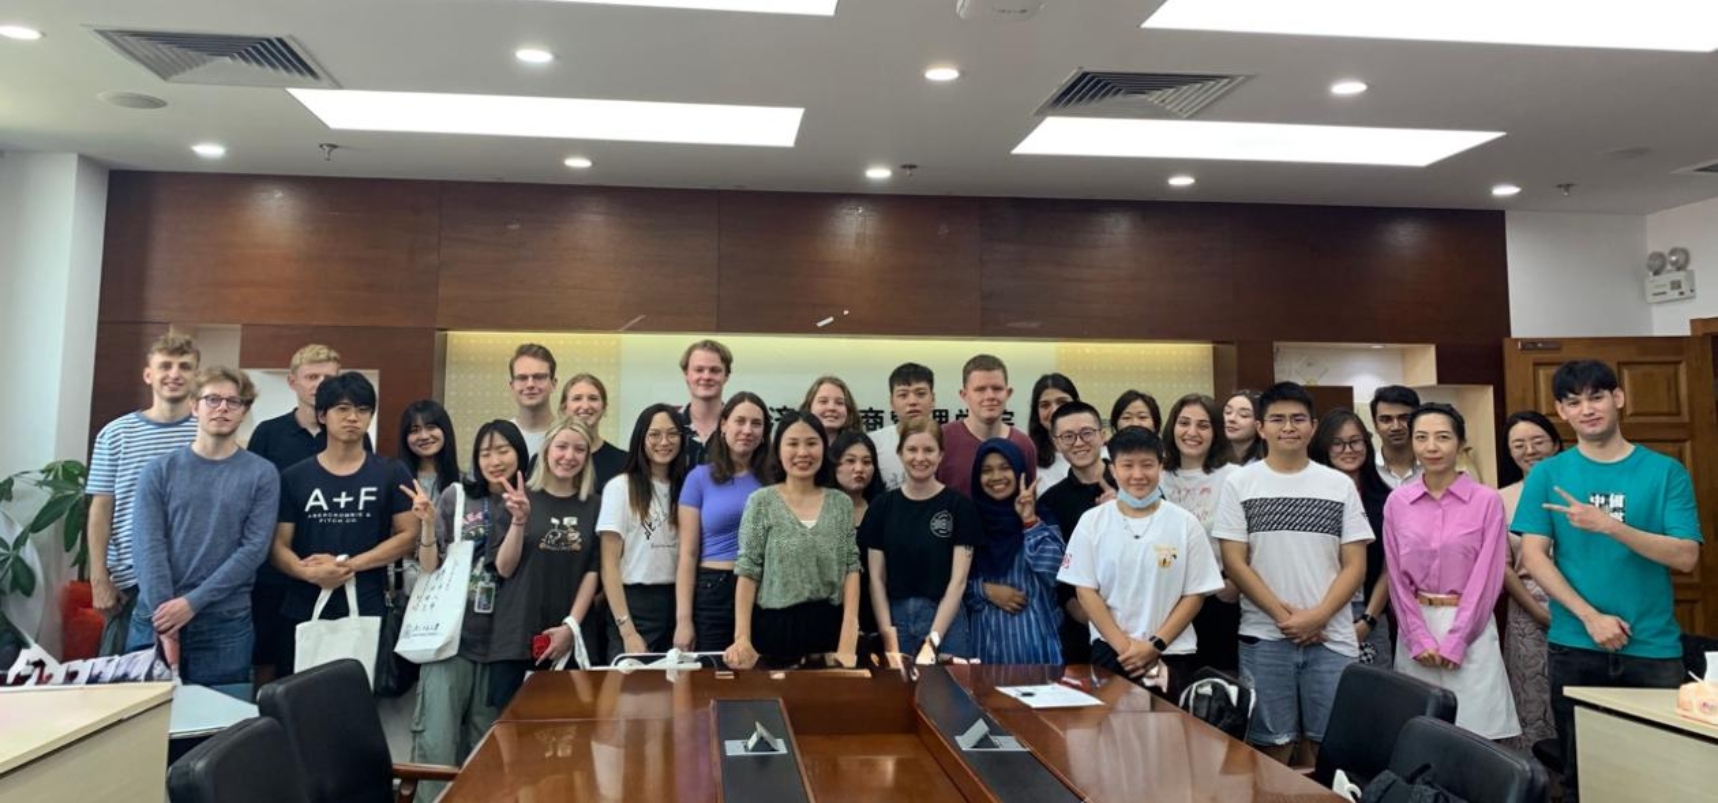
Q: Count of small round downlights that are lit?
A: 9